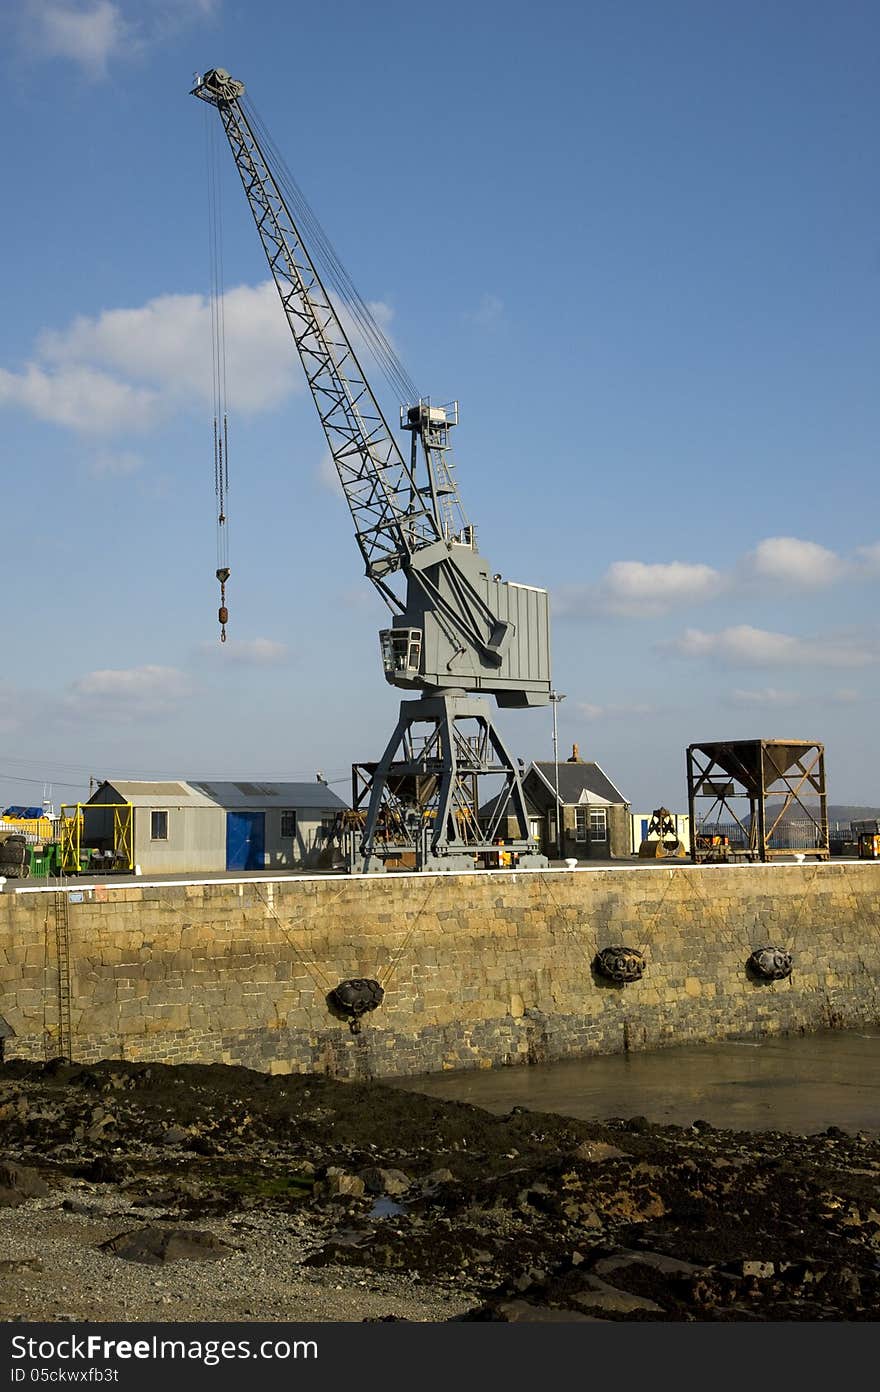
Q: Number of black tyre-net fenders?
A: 3